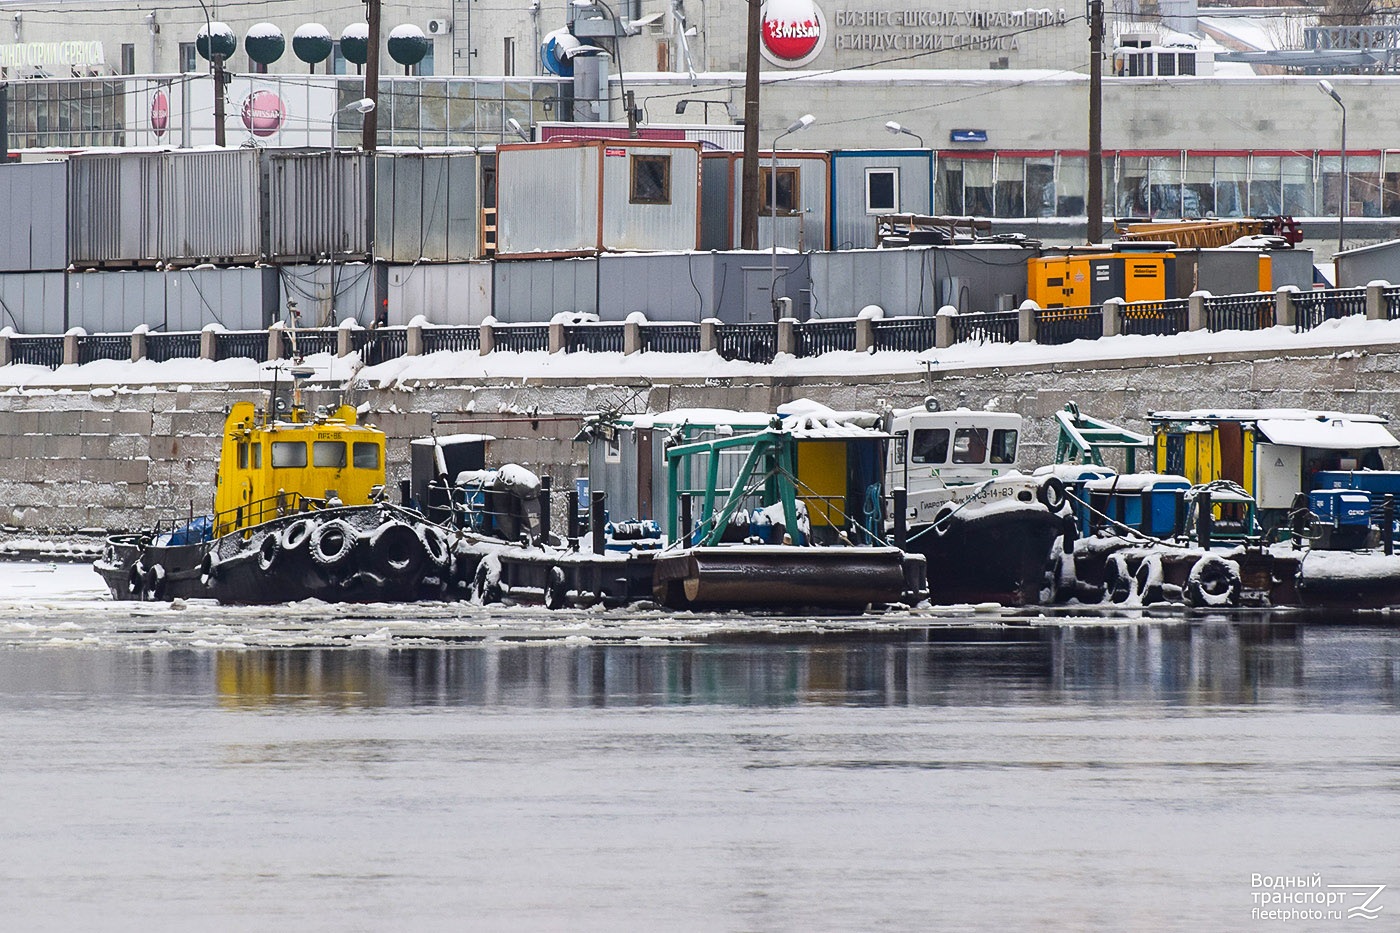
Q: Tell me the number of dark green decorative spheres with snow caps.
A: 5